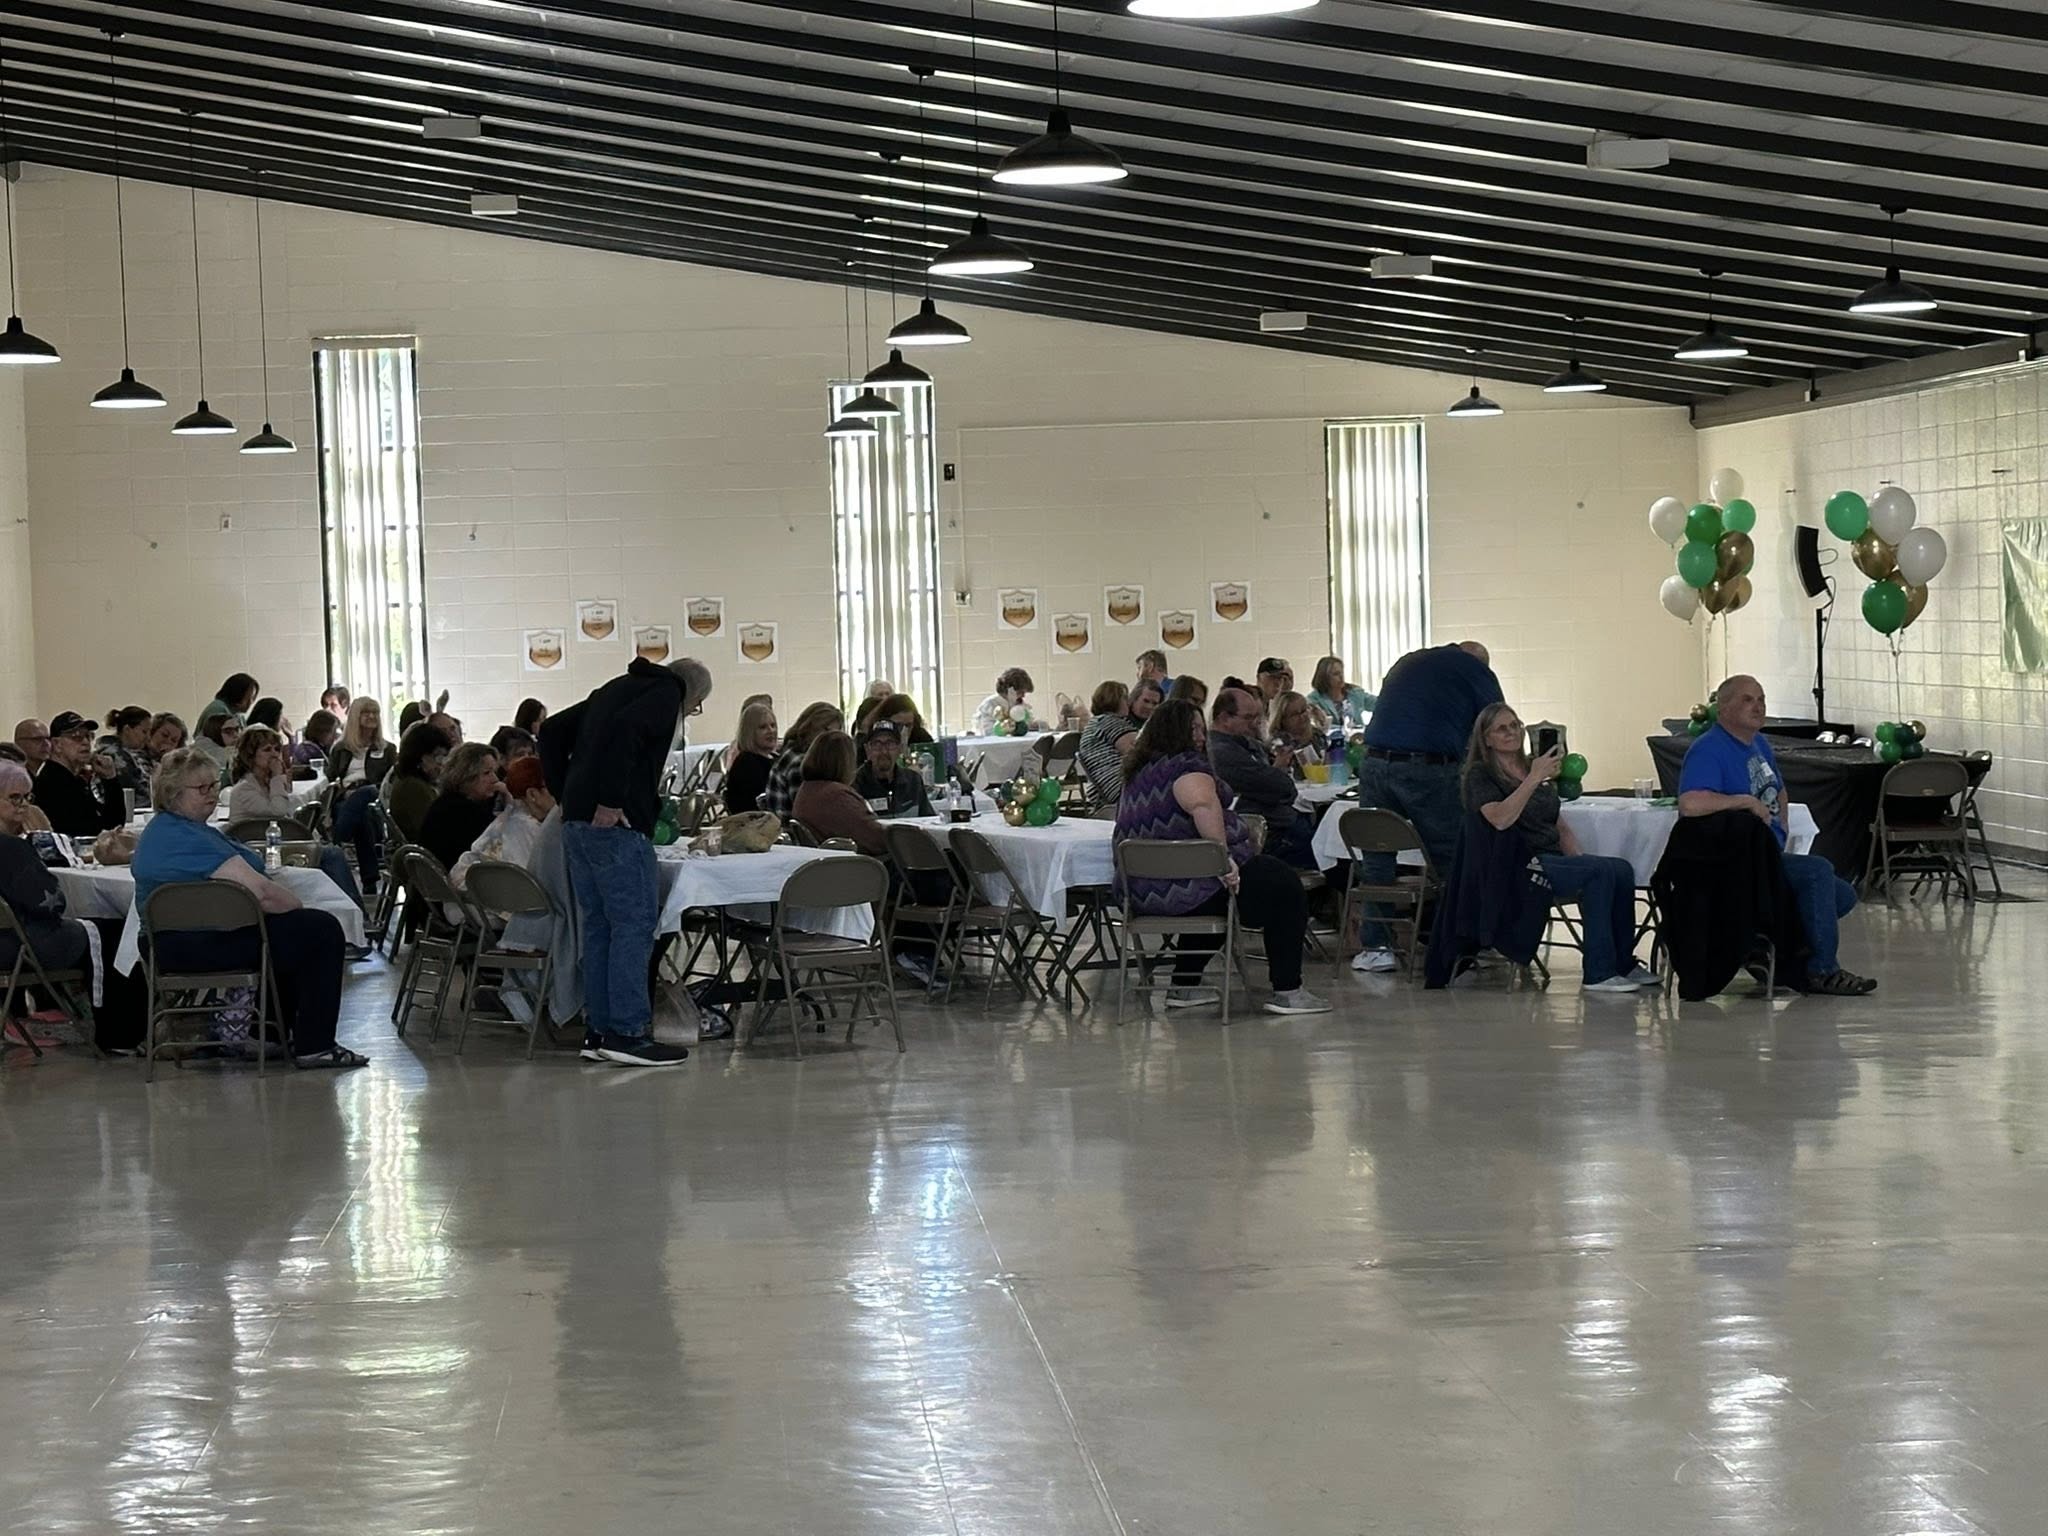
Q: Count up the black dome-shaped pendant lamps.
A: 15